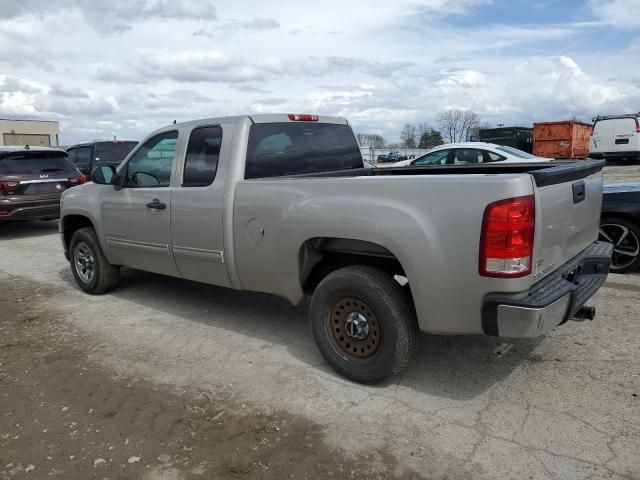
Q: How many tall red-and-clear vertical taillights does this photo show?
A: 1